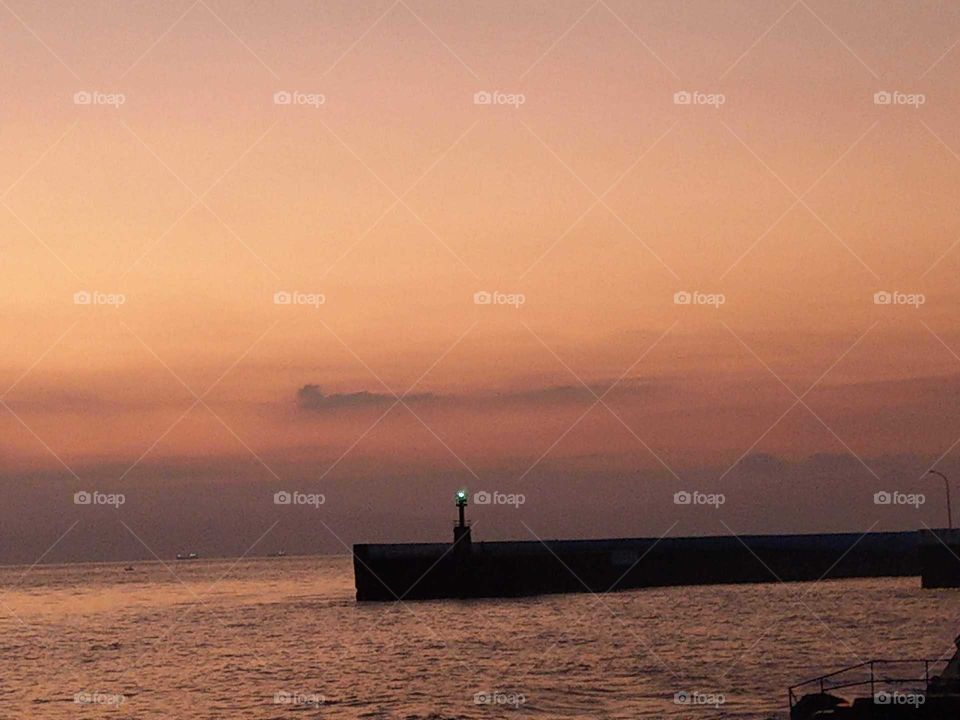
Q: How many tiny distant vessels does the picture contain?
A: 3